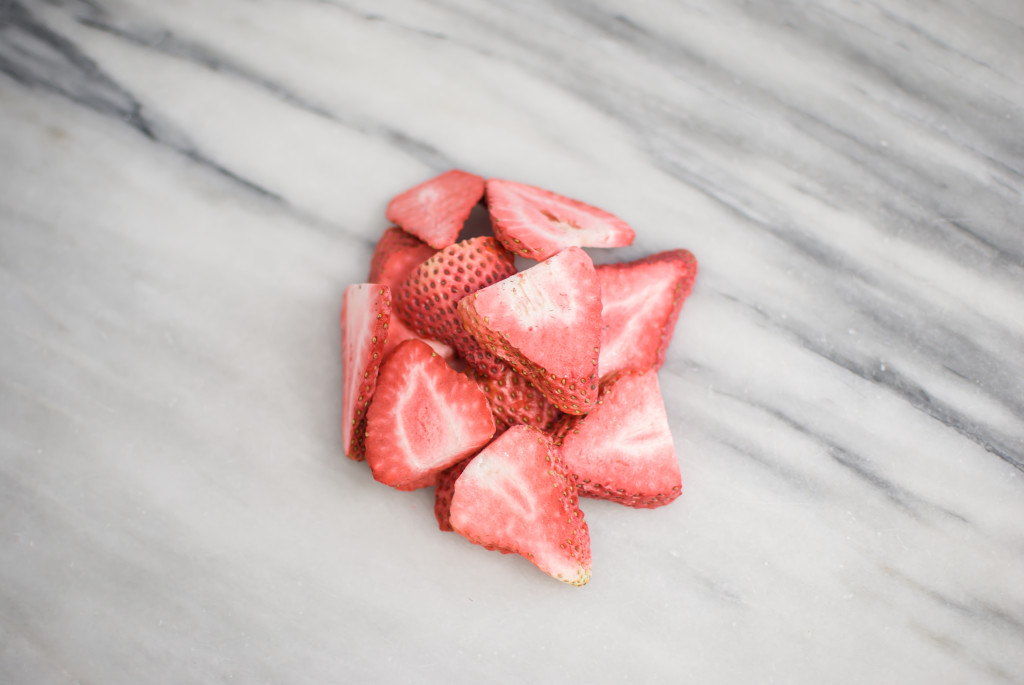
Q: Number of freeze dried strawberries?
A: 12